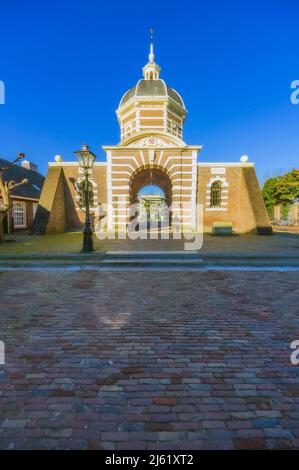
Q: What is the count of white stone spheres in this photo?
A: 2